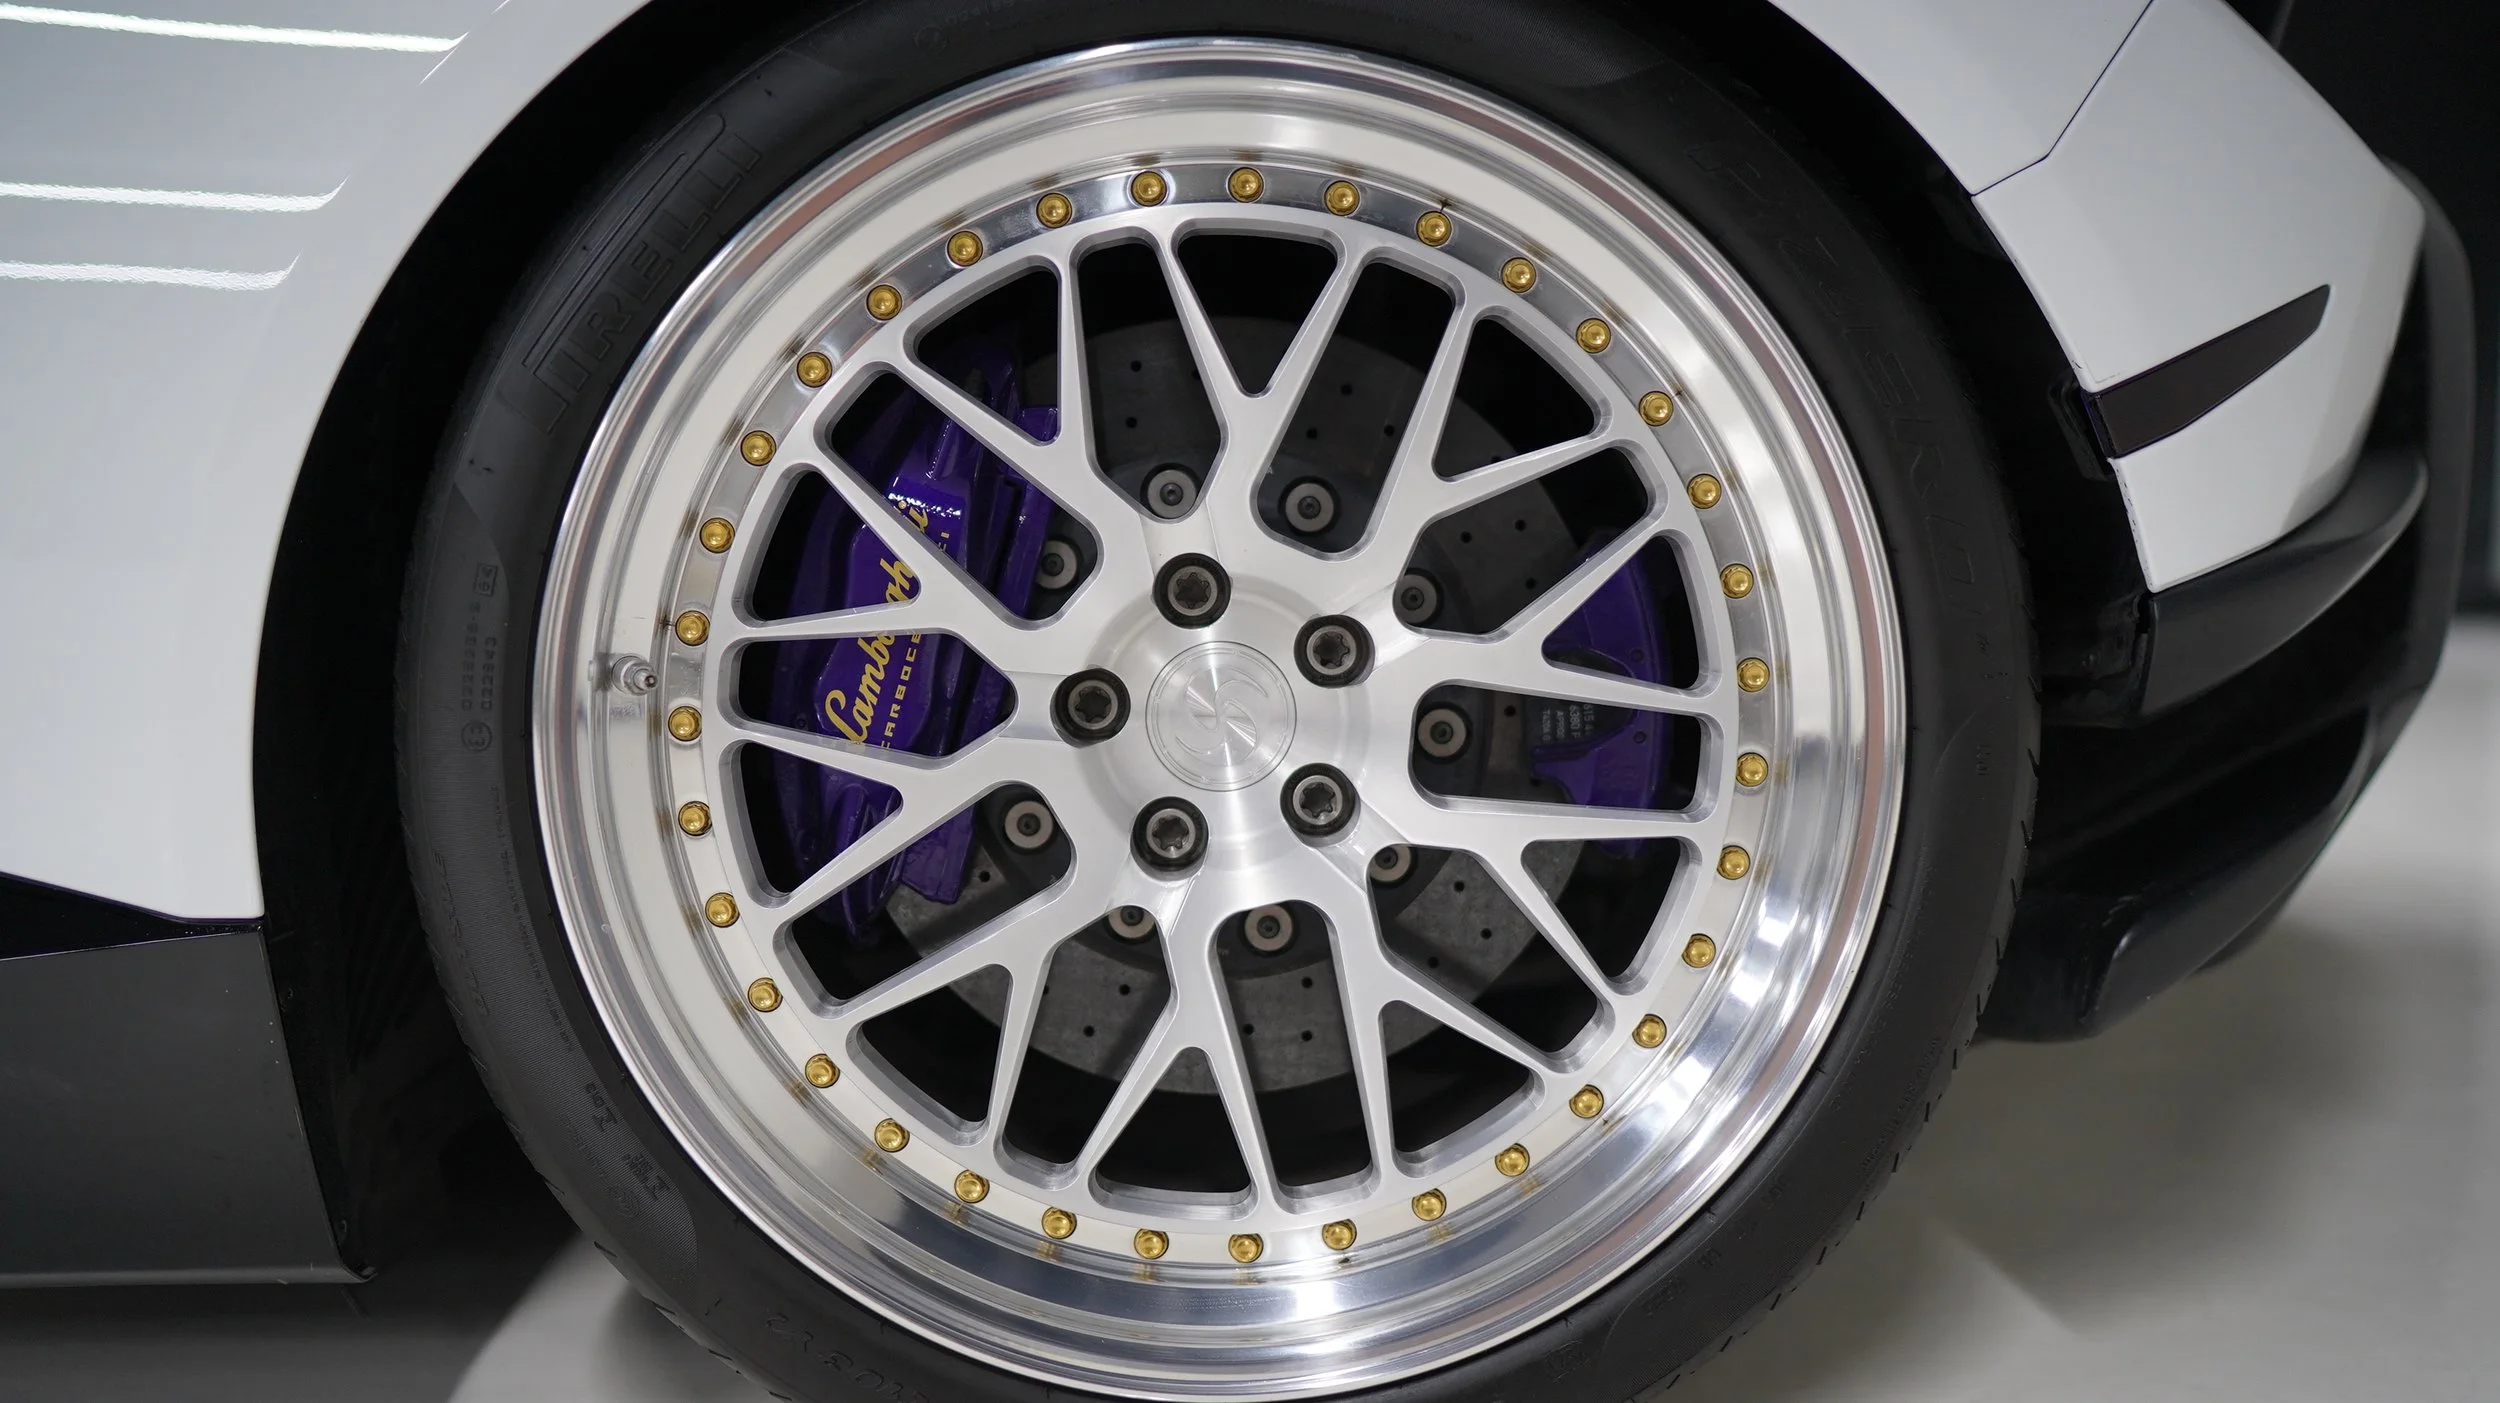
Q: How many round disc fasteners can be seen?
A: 9